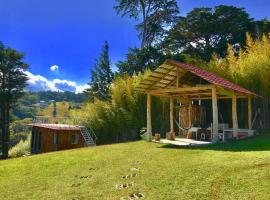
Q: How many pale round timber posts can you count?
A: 5